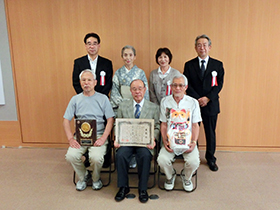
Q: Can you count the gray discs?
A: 2